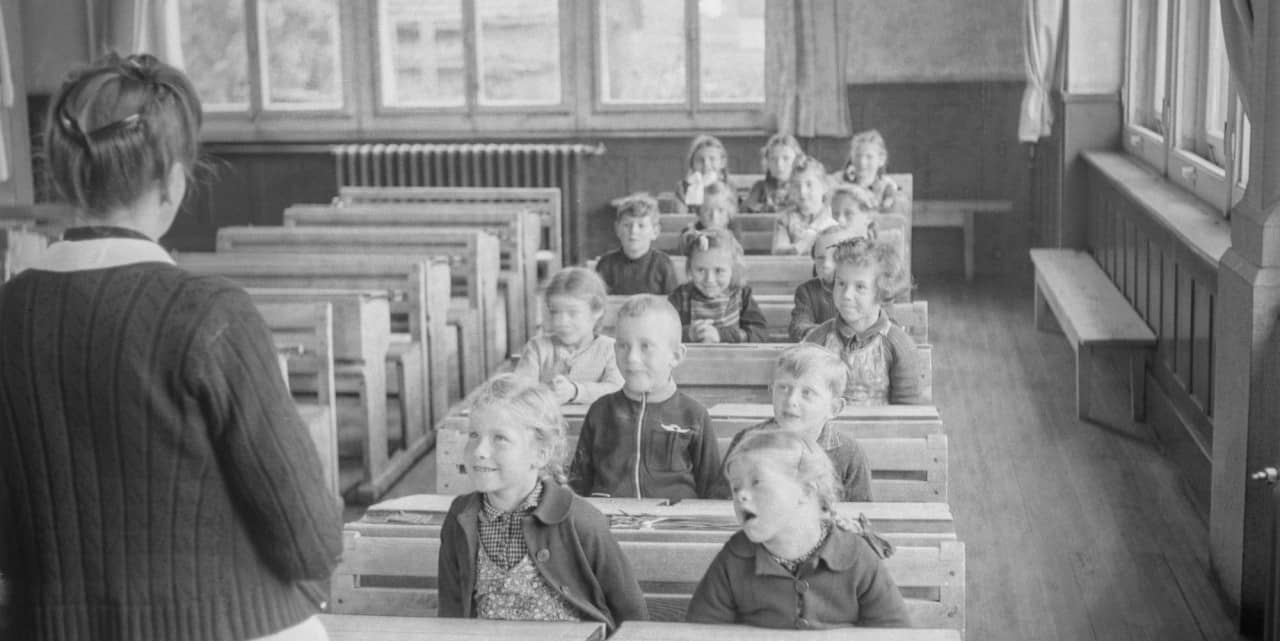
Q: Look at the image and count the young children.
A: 15